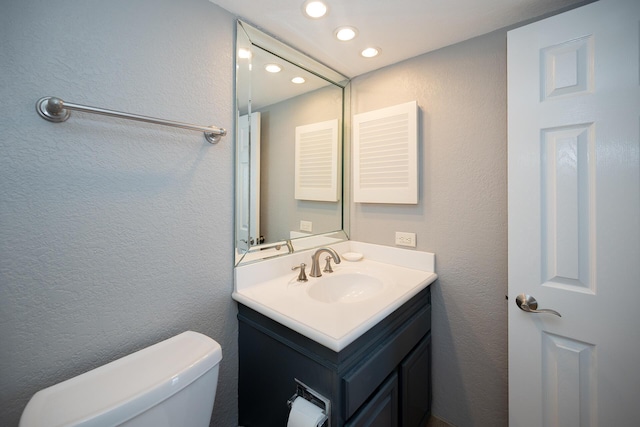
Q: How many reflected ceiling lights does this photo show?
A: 3